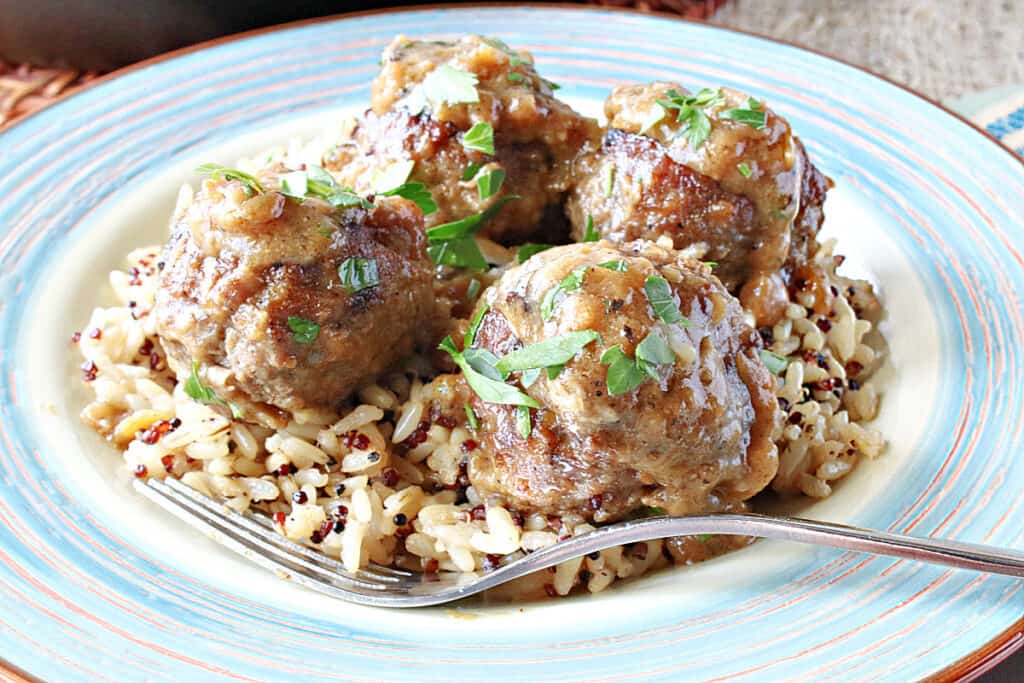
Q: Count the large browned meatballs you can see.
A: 4